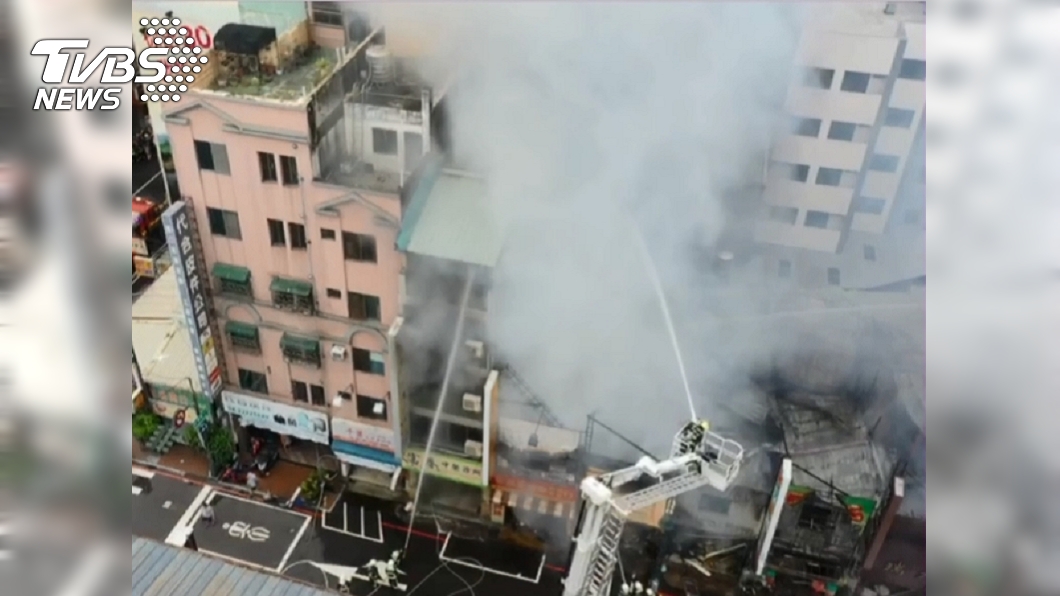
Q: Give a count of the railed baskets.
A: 1